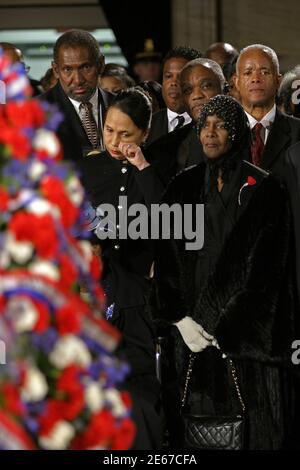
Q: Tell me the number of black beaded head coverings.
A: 1